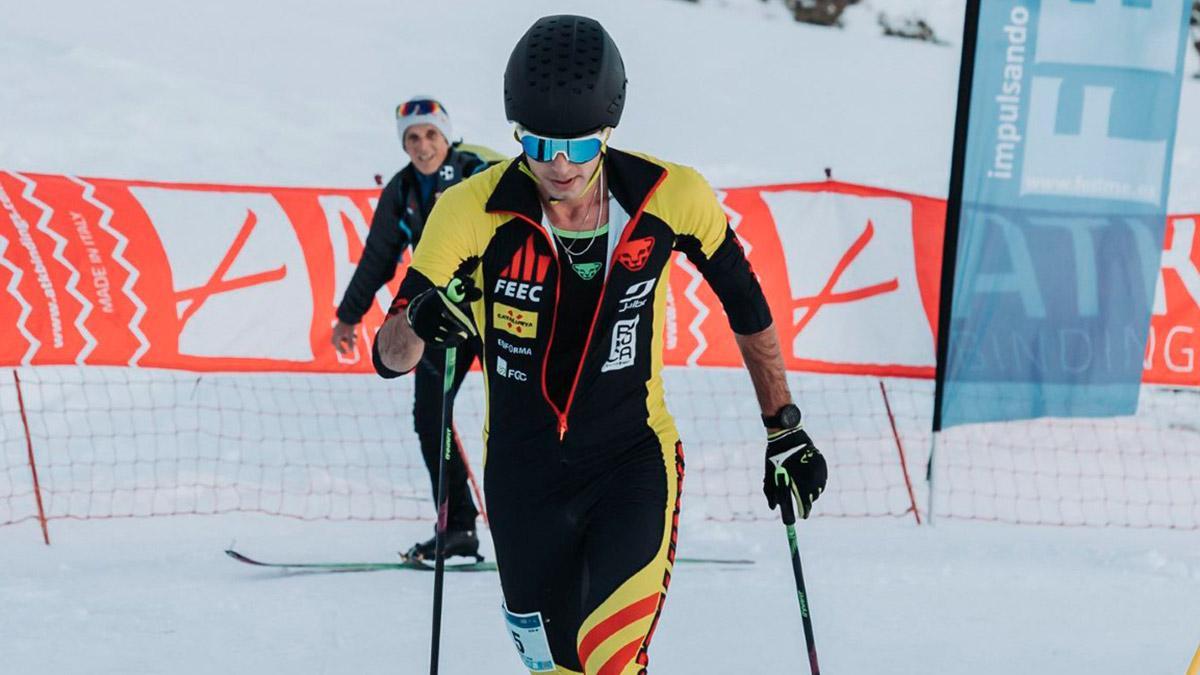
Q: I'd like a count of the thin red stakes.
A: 3